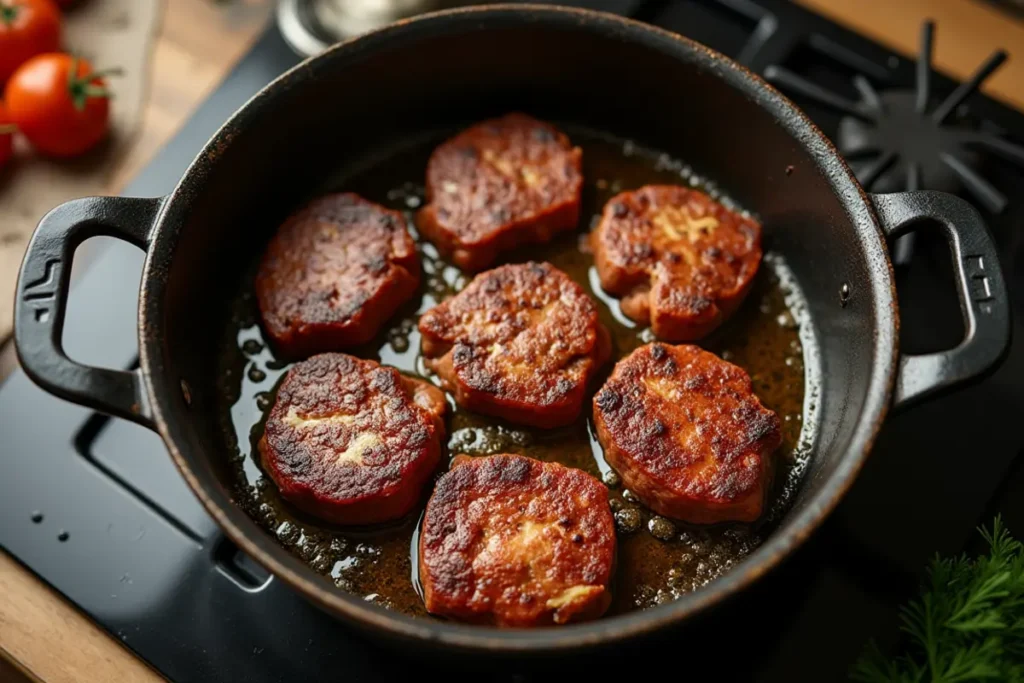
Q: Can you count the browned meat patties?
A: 7